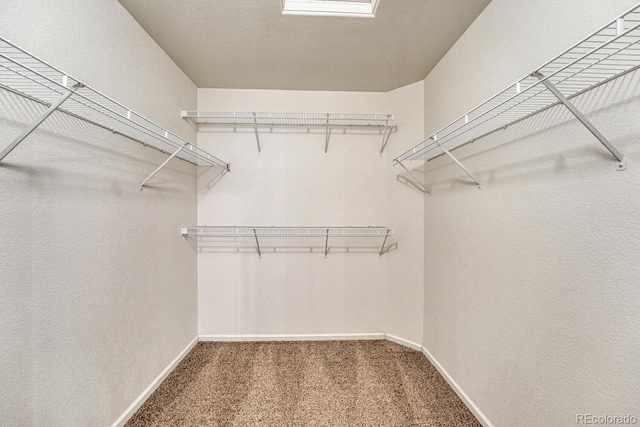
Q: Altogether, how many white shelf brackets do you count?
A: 11